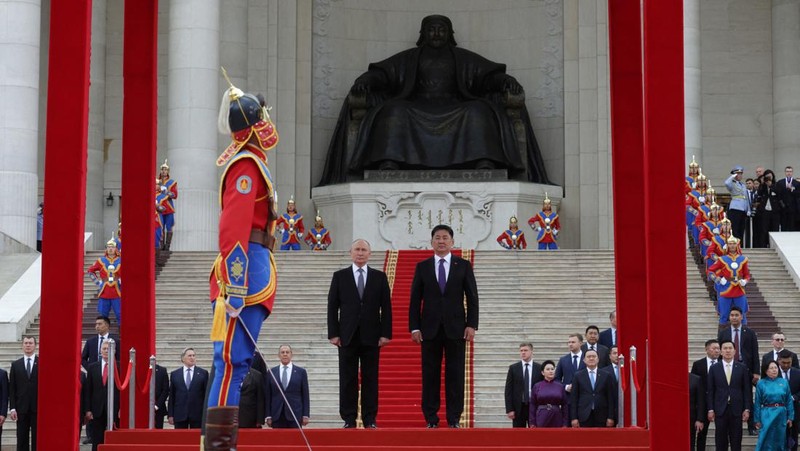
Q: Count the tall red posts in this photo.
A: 4